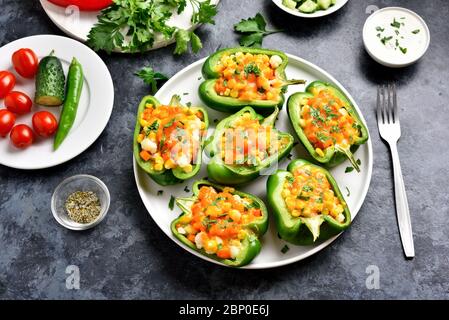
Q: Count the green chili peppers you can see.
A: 1